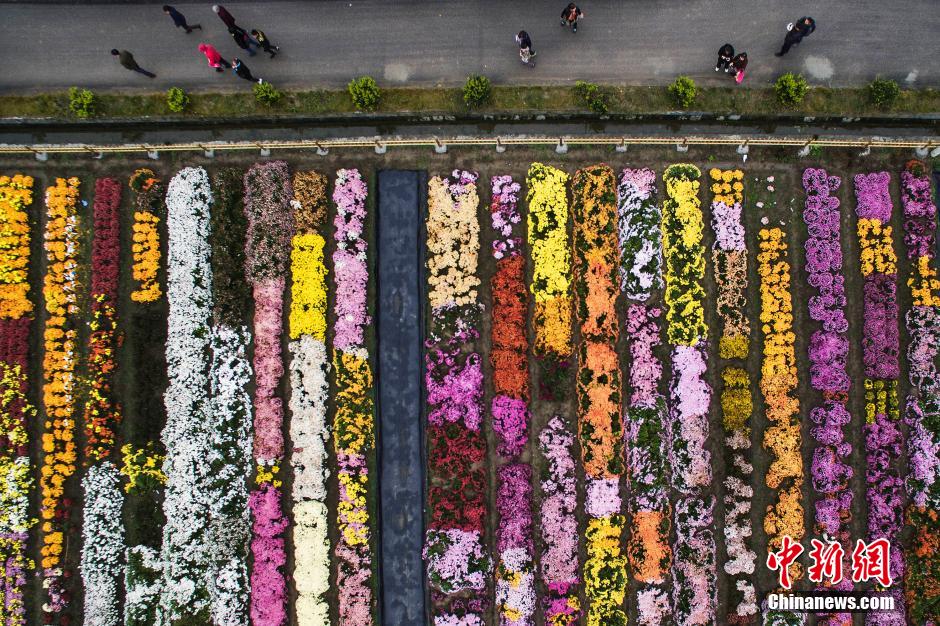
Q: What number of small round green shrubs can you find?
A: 9